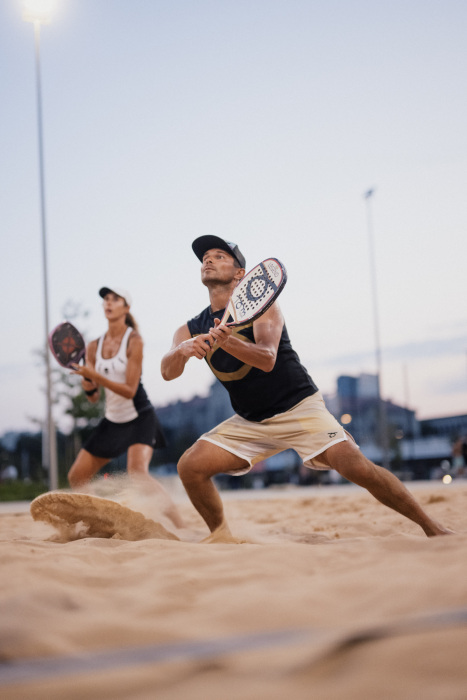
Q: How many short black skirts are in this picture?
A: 1